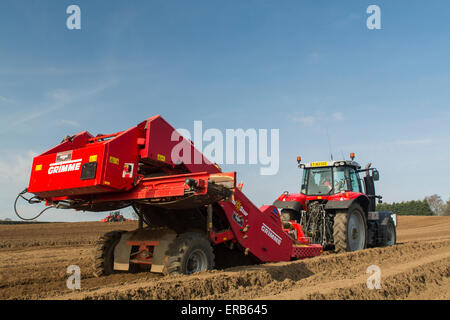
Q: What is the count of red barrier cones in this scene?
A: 0